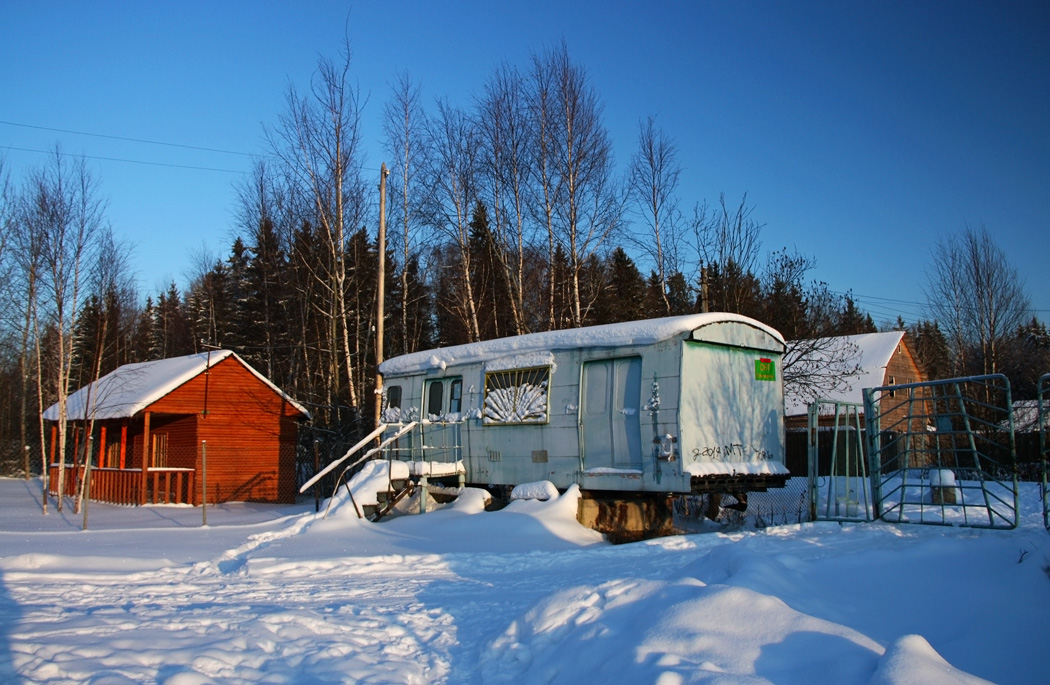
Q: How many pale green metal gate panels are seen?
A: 3